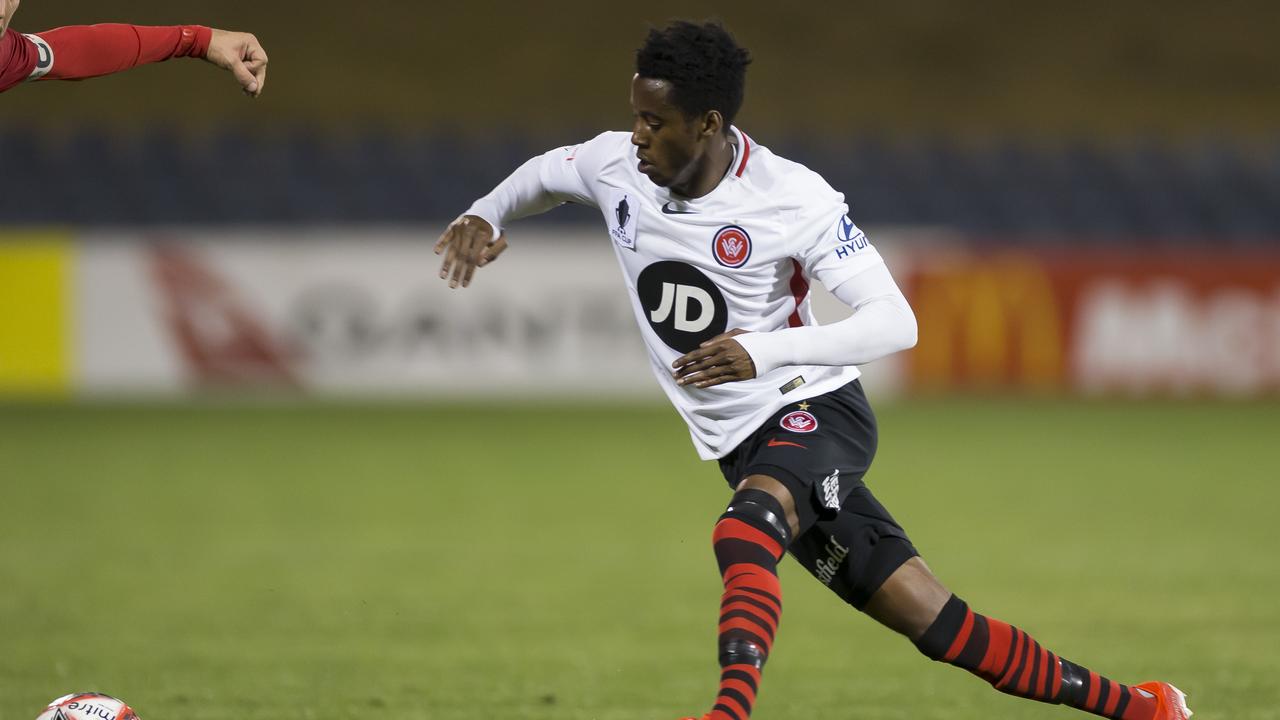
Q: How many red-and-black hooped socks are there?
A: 2